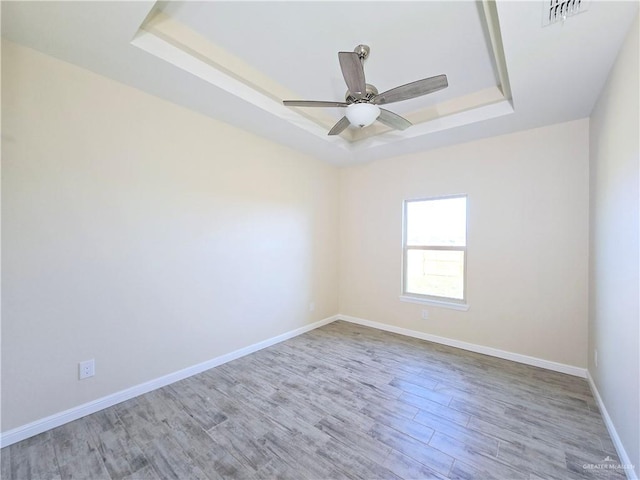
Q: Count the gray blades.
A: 5